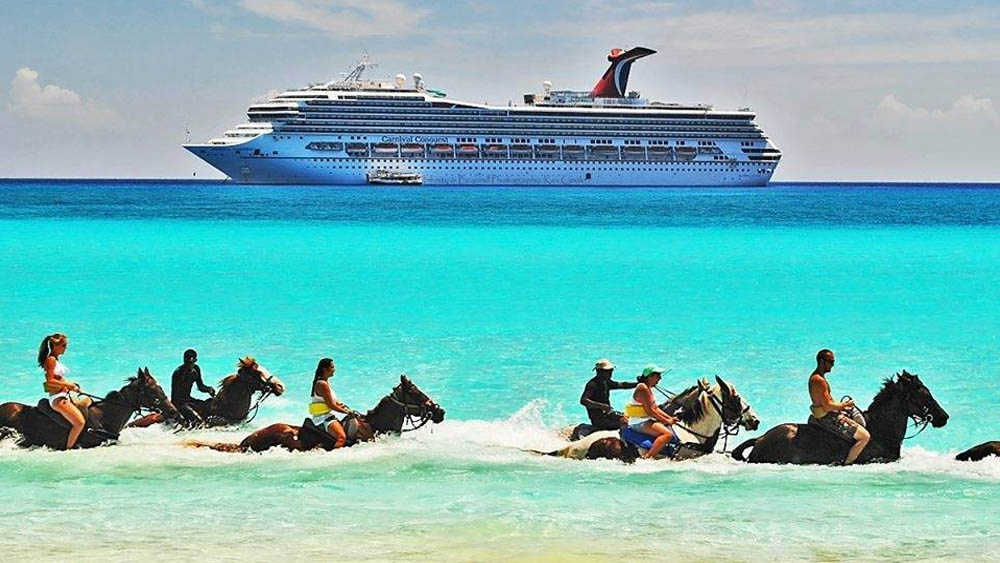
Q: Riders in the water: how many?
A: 6